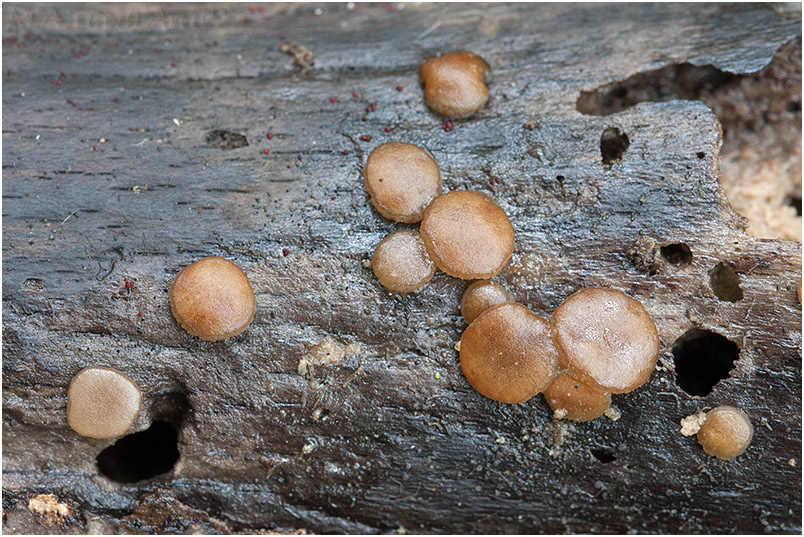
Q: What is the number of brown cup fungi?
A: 11